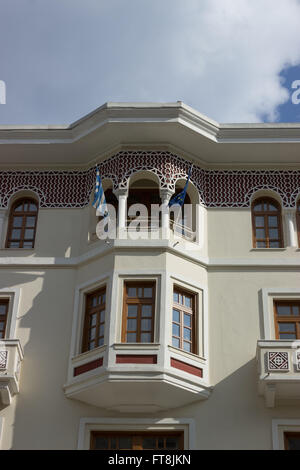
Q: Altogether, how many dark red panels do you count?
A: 3